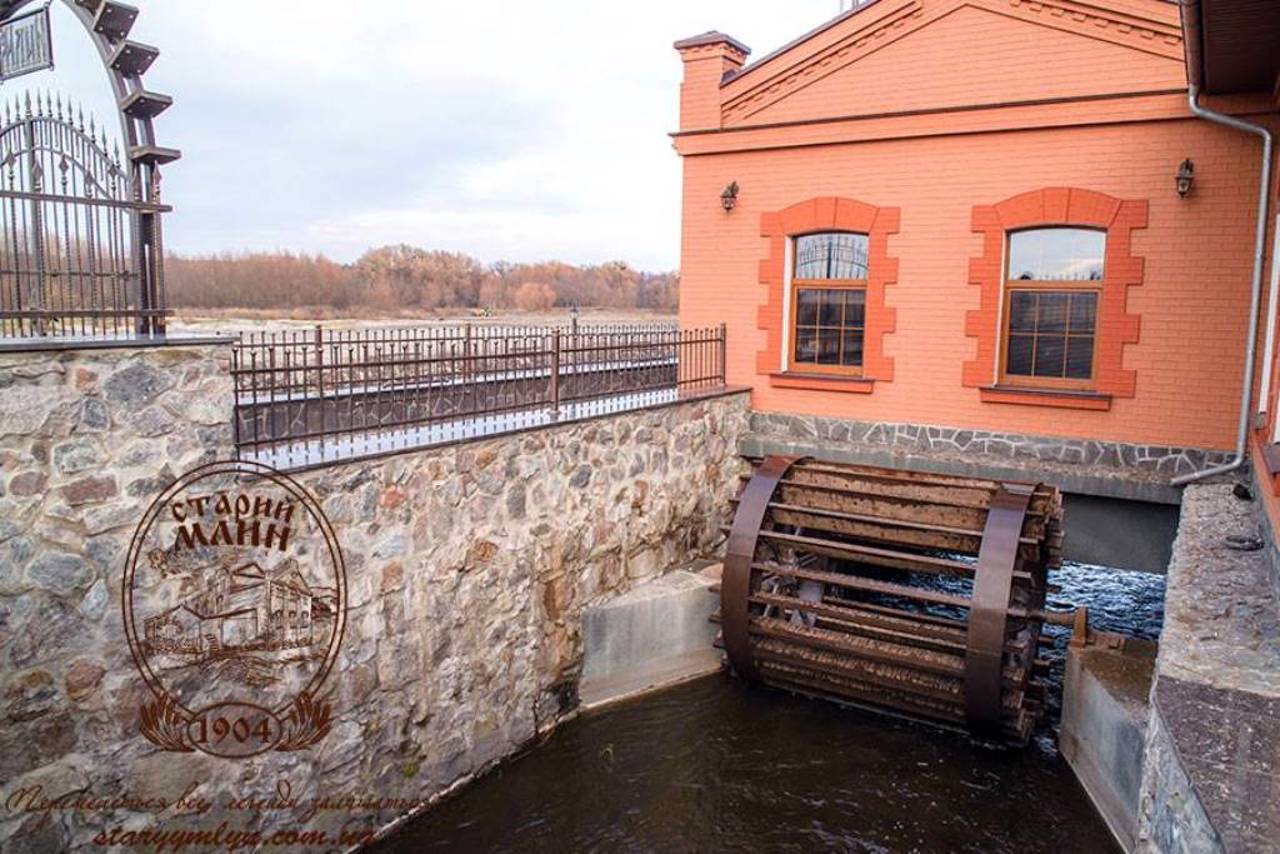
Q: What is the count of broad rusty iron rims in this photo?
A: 2